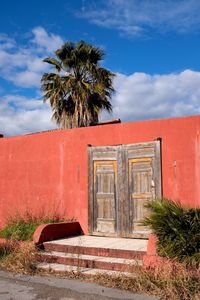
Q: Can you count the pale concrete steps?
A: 3